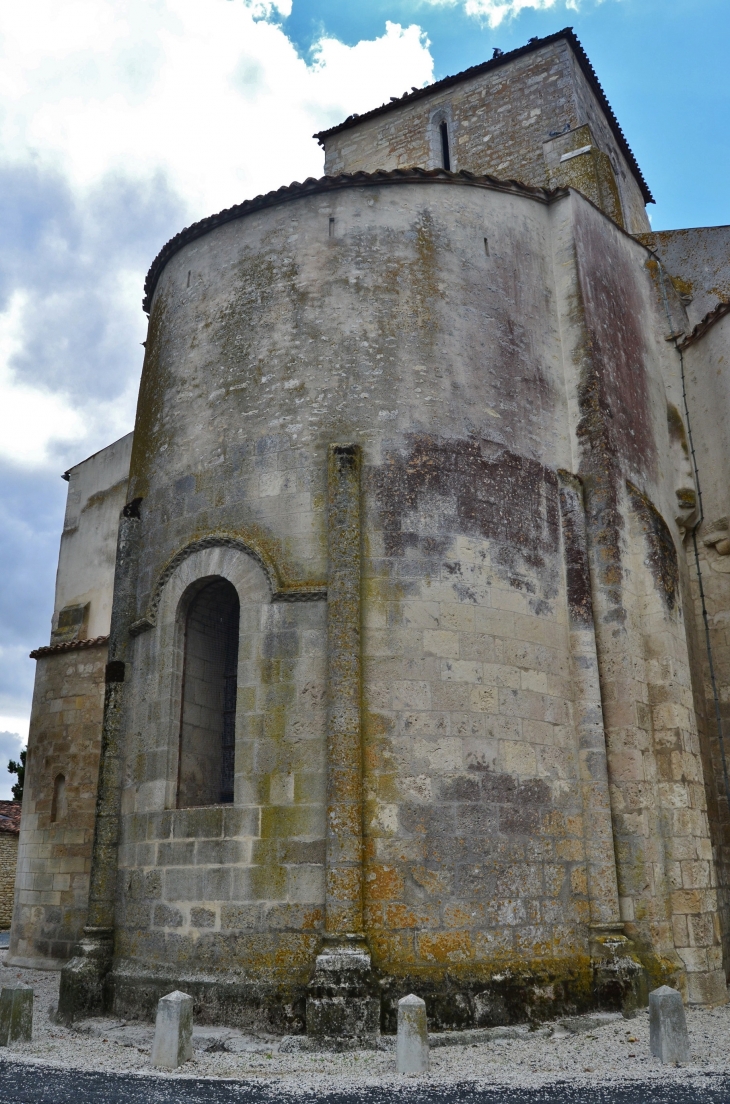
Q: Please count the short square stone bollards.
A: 4